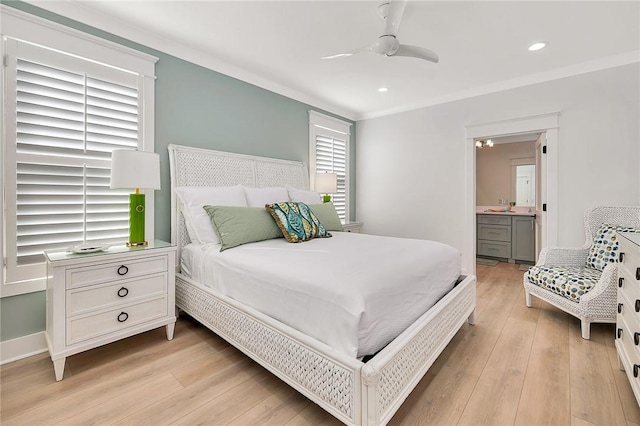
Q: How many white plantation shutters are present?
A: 2